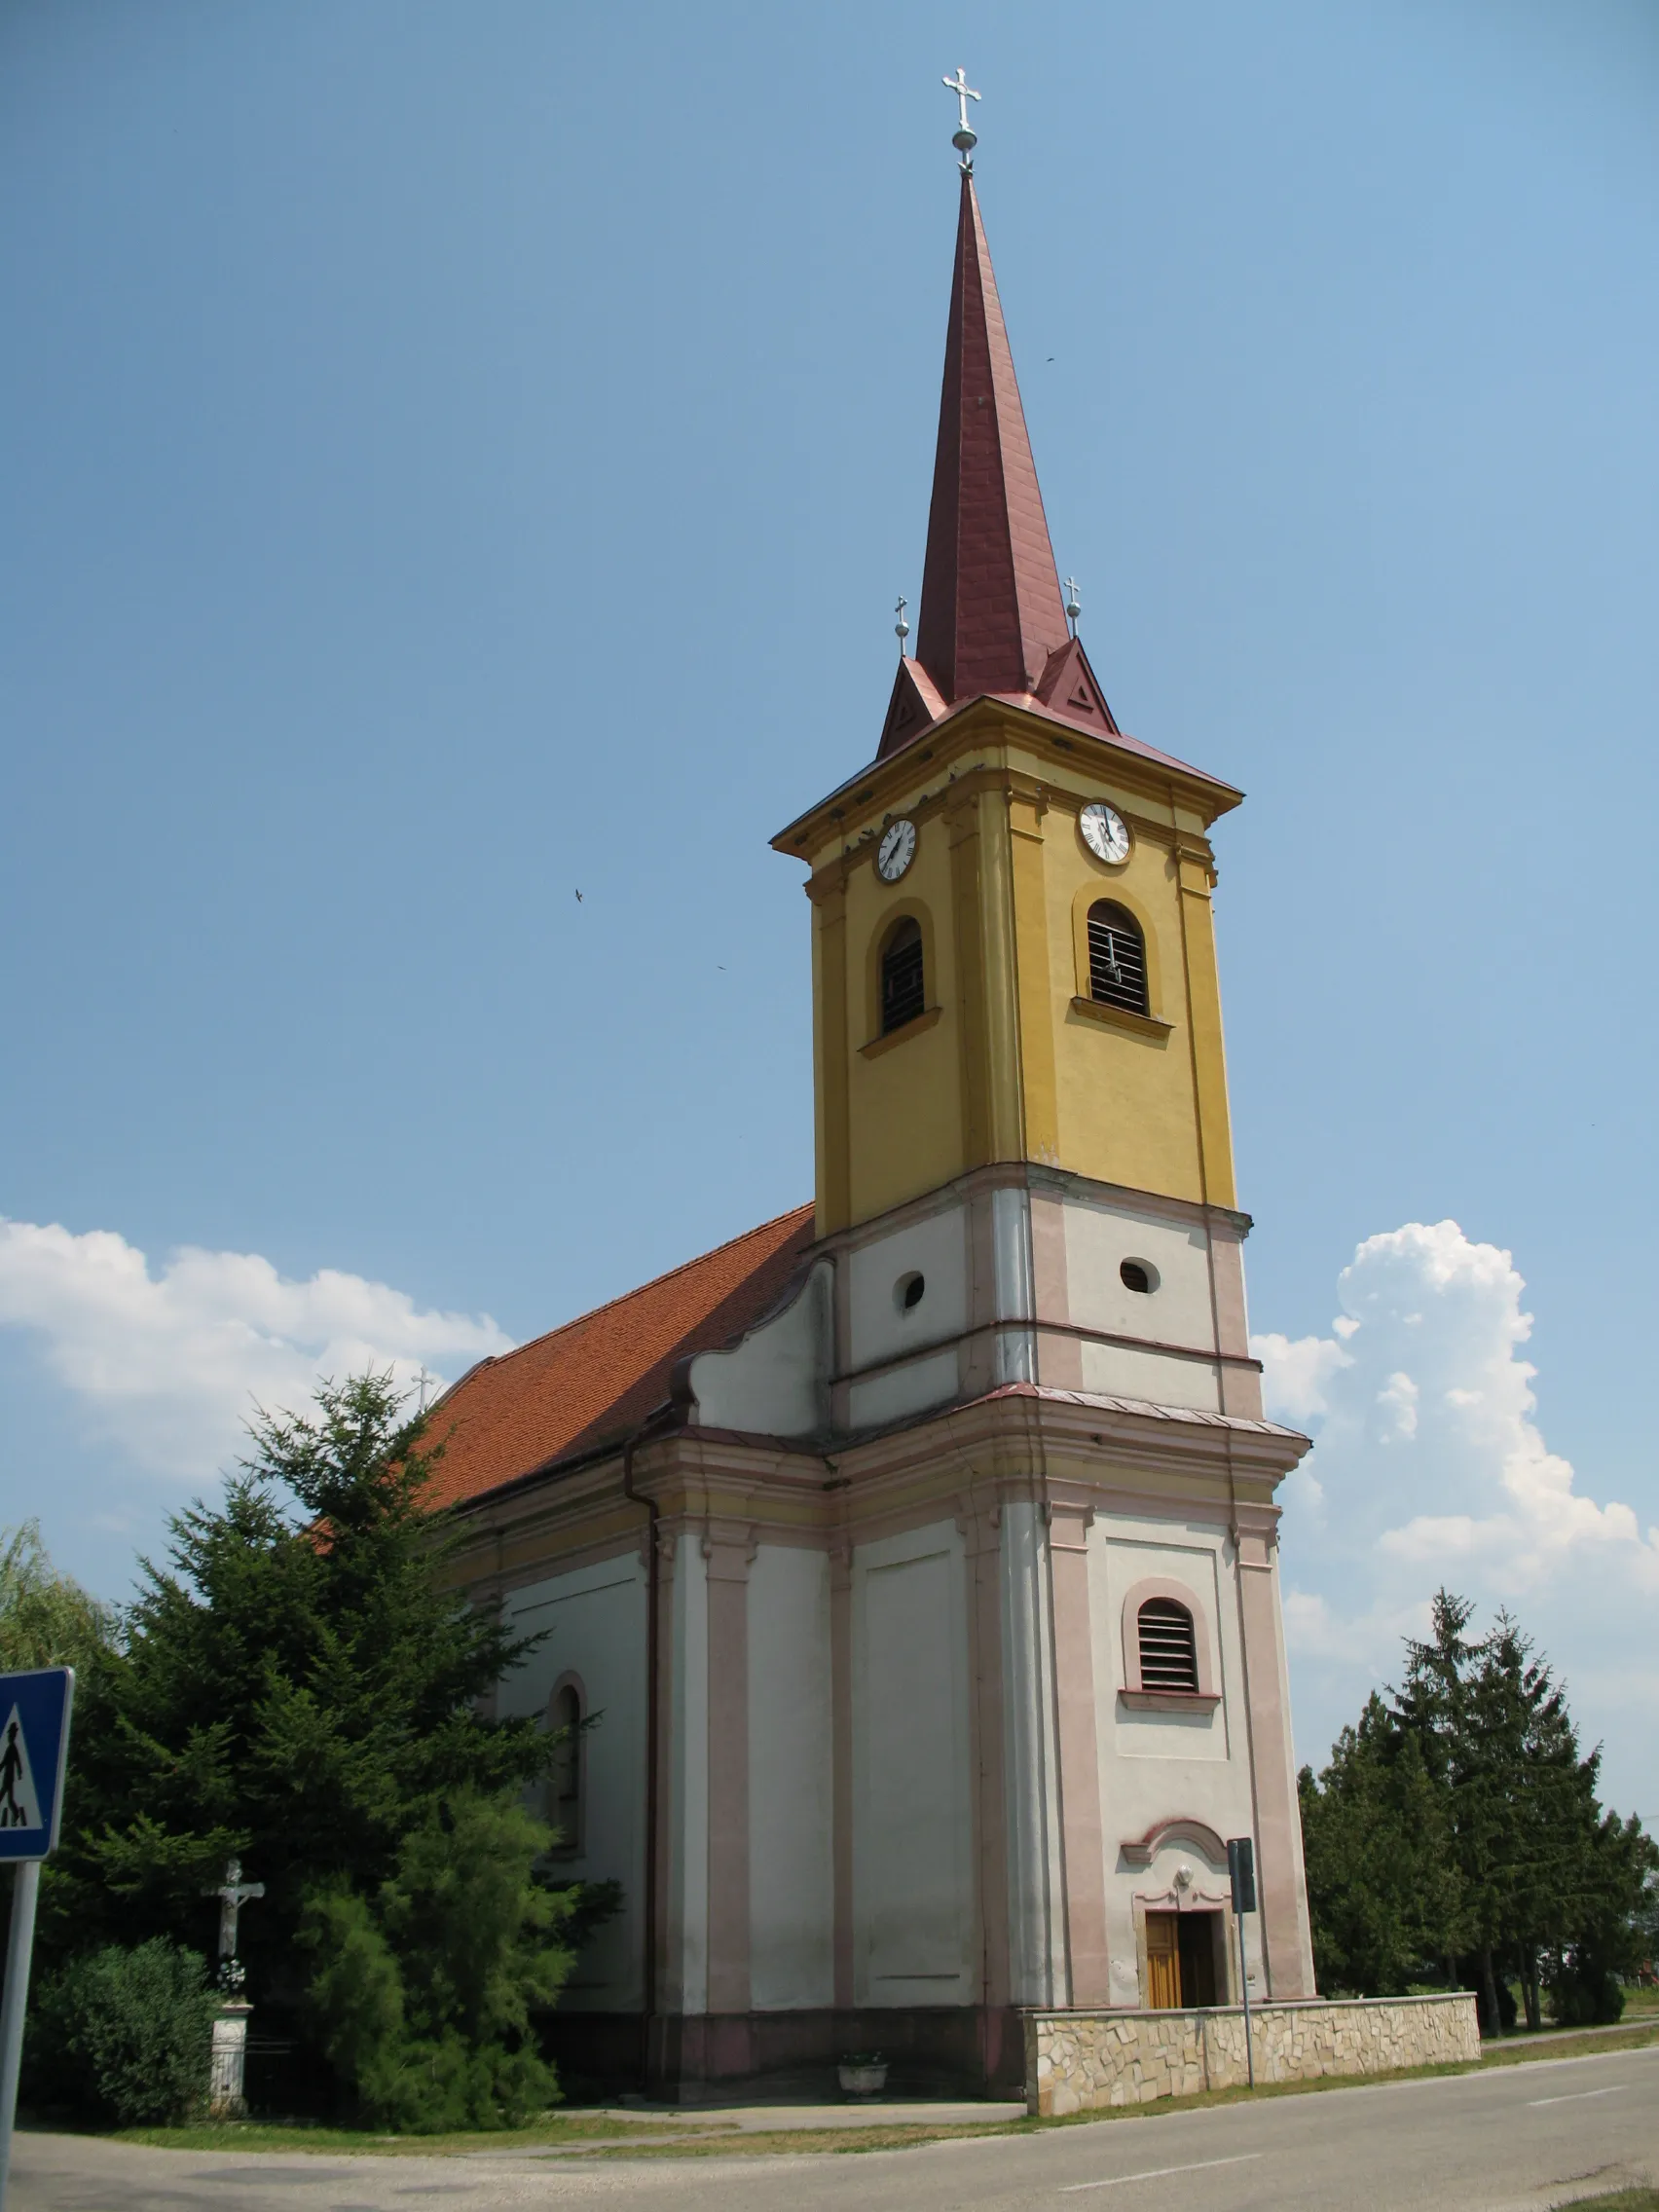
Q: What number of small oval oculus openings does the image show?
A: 2